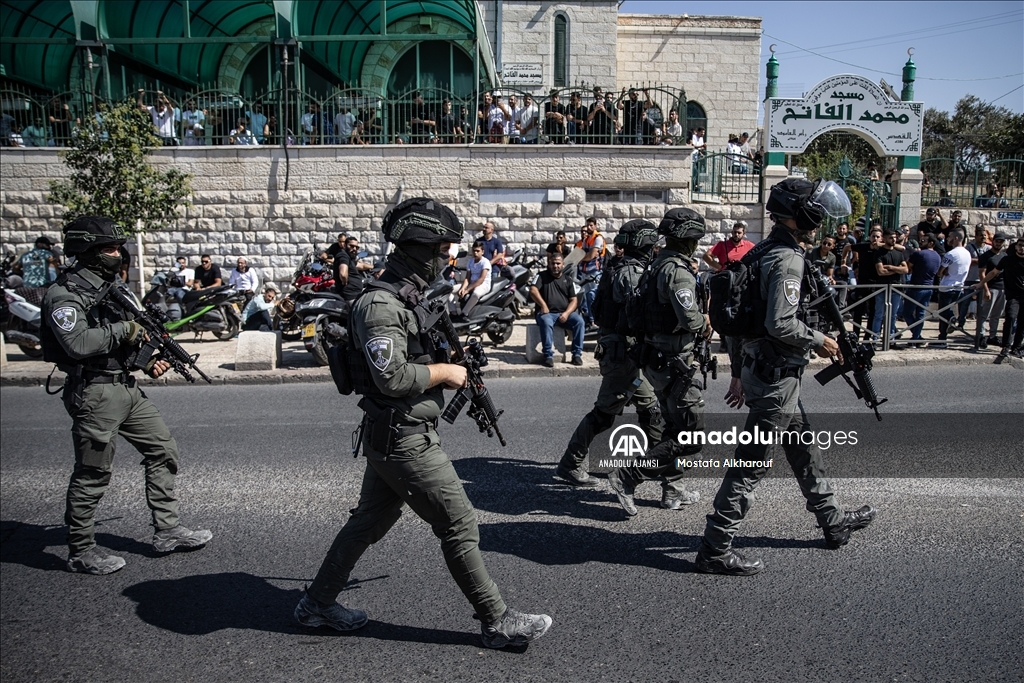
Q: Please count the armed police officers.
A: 5